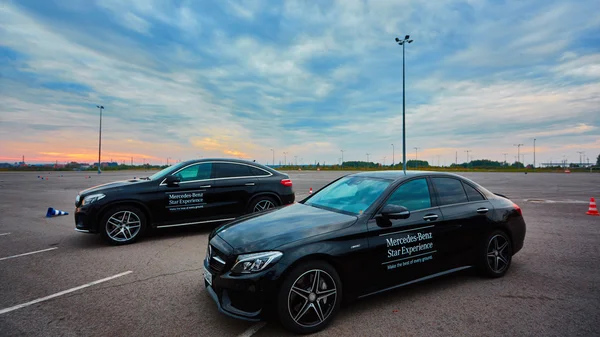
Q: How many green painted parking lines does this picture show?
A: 0